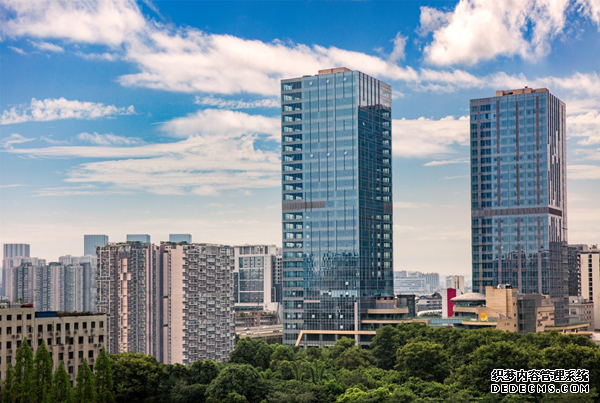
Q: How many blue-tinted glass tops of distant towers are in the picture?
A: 3